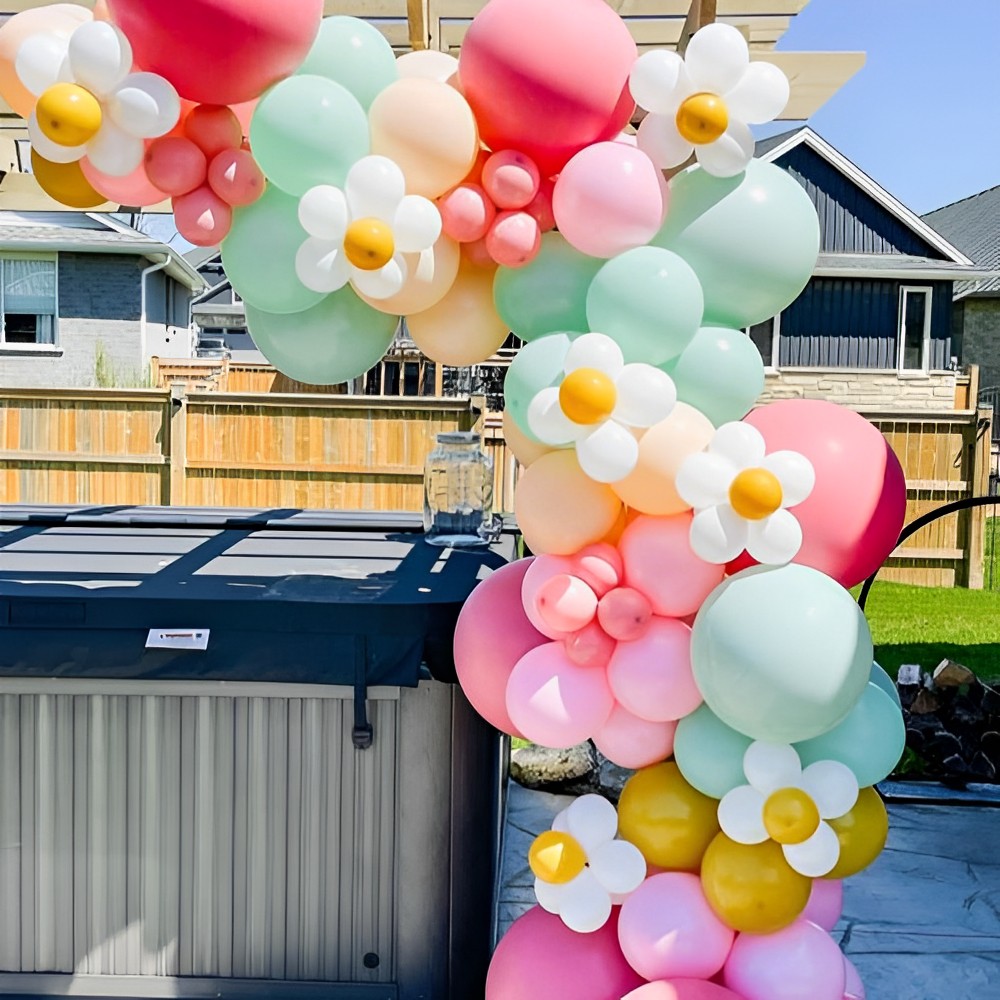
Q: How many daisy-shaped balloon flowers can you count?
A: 7